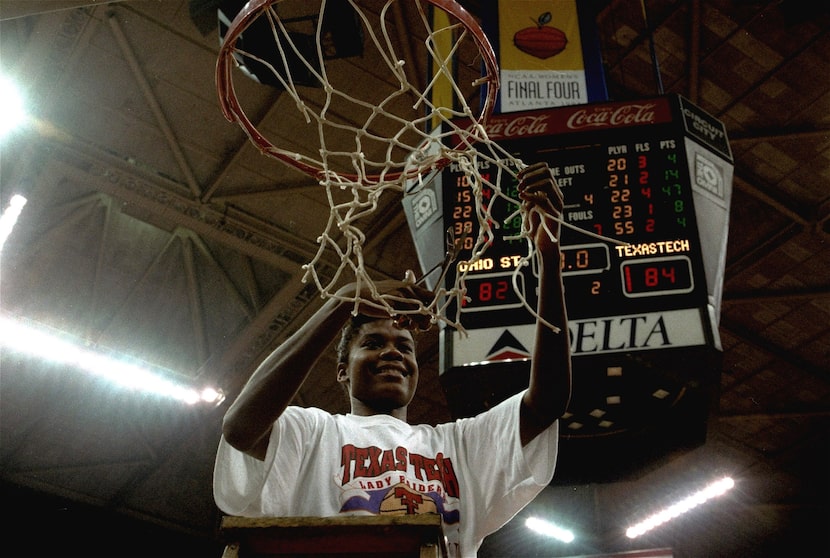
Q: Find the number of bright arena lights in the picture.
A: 5